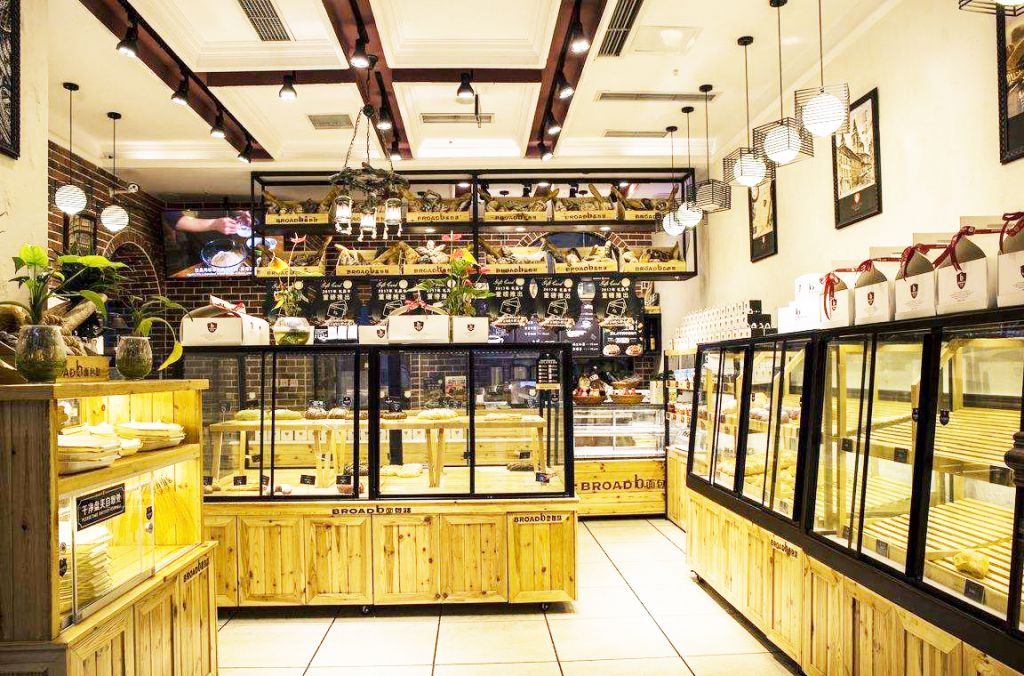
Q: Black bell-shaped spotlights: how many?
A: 13